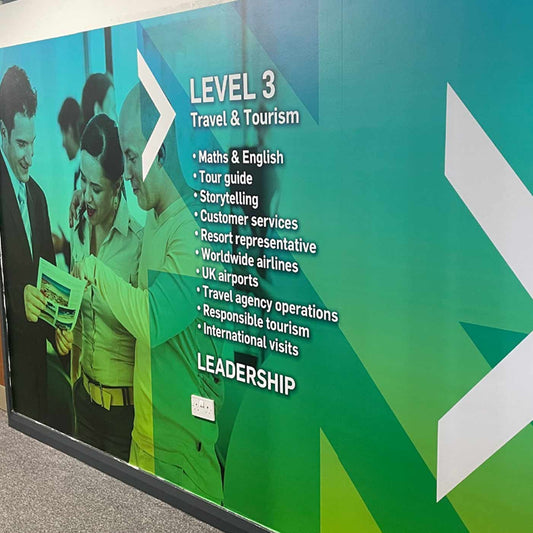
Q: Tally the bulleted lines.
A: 10